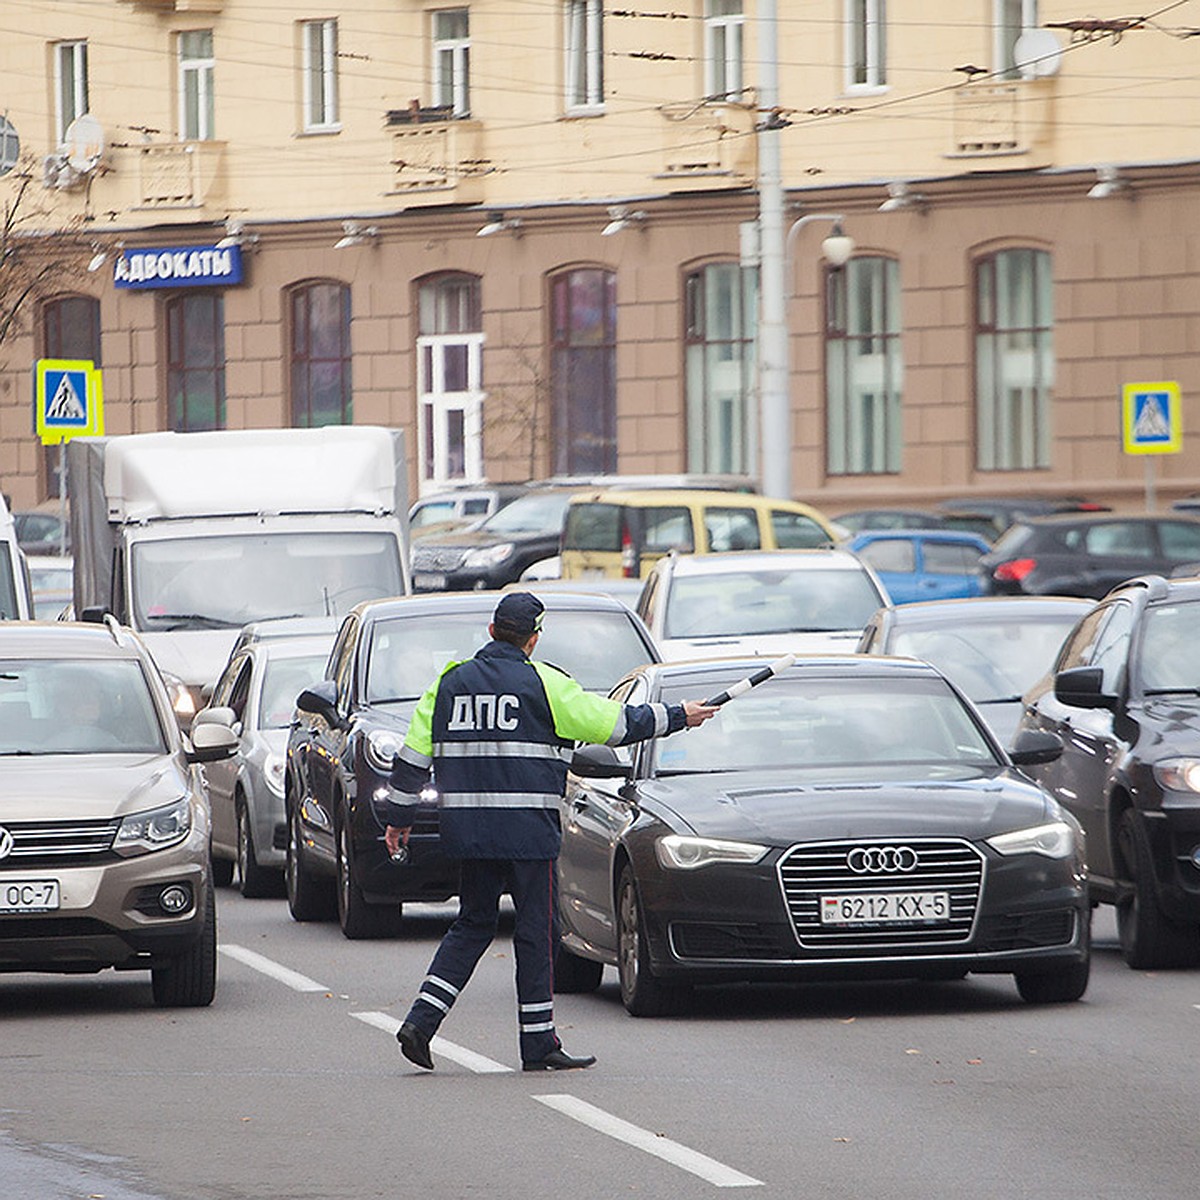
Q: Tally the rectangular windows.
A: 8